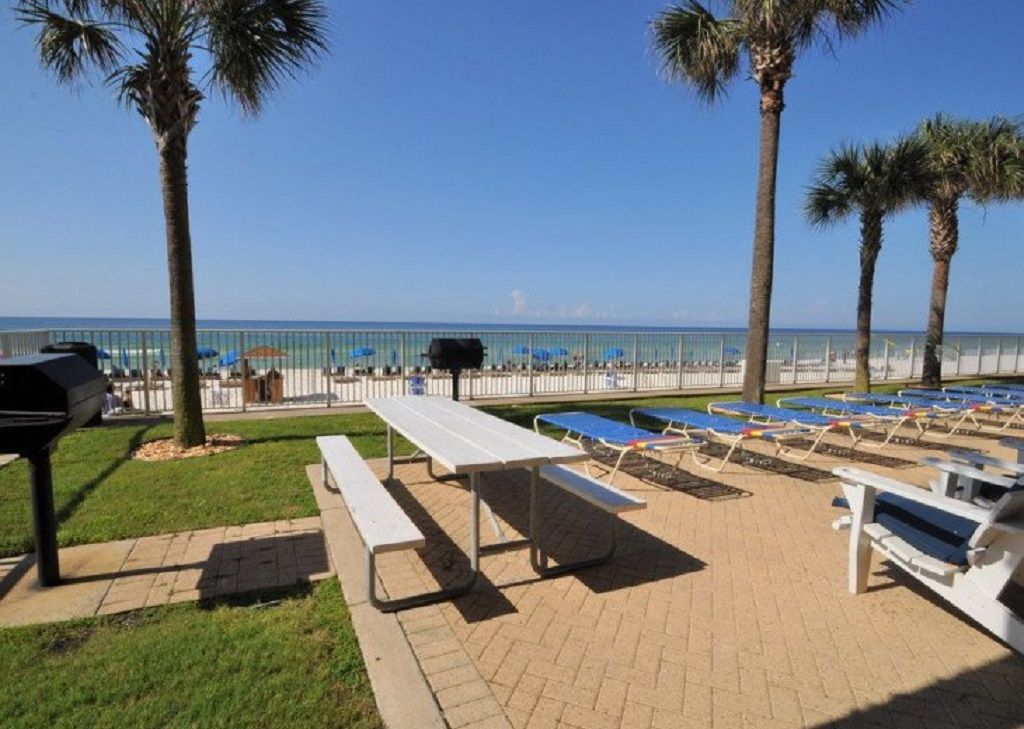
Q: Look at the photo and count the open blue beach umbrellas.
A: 9